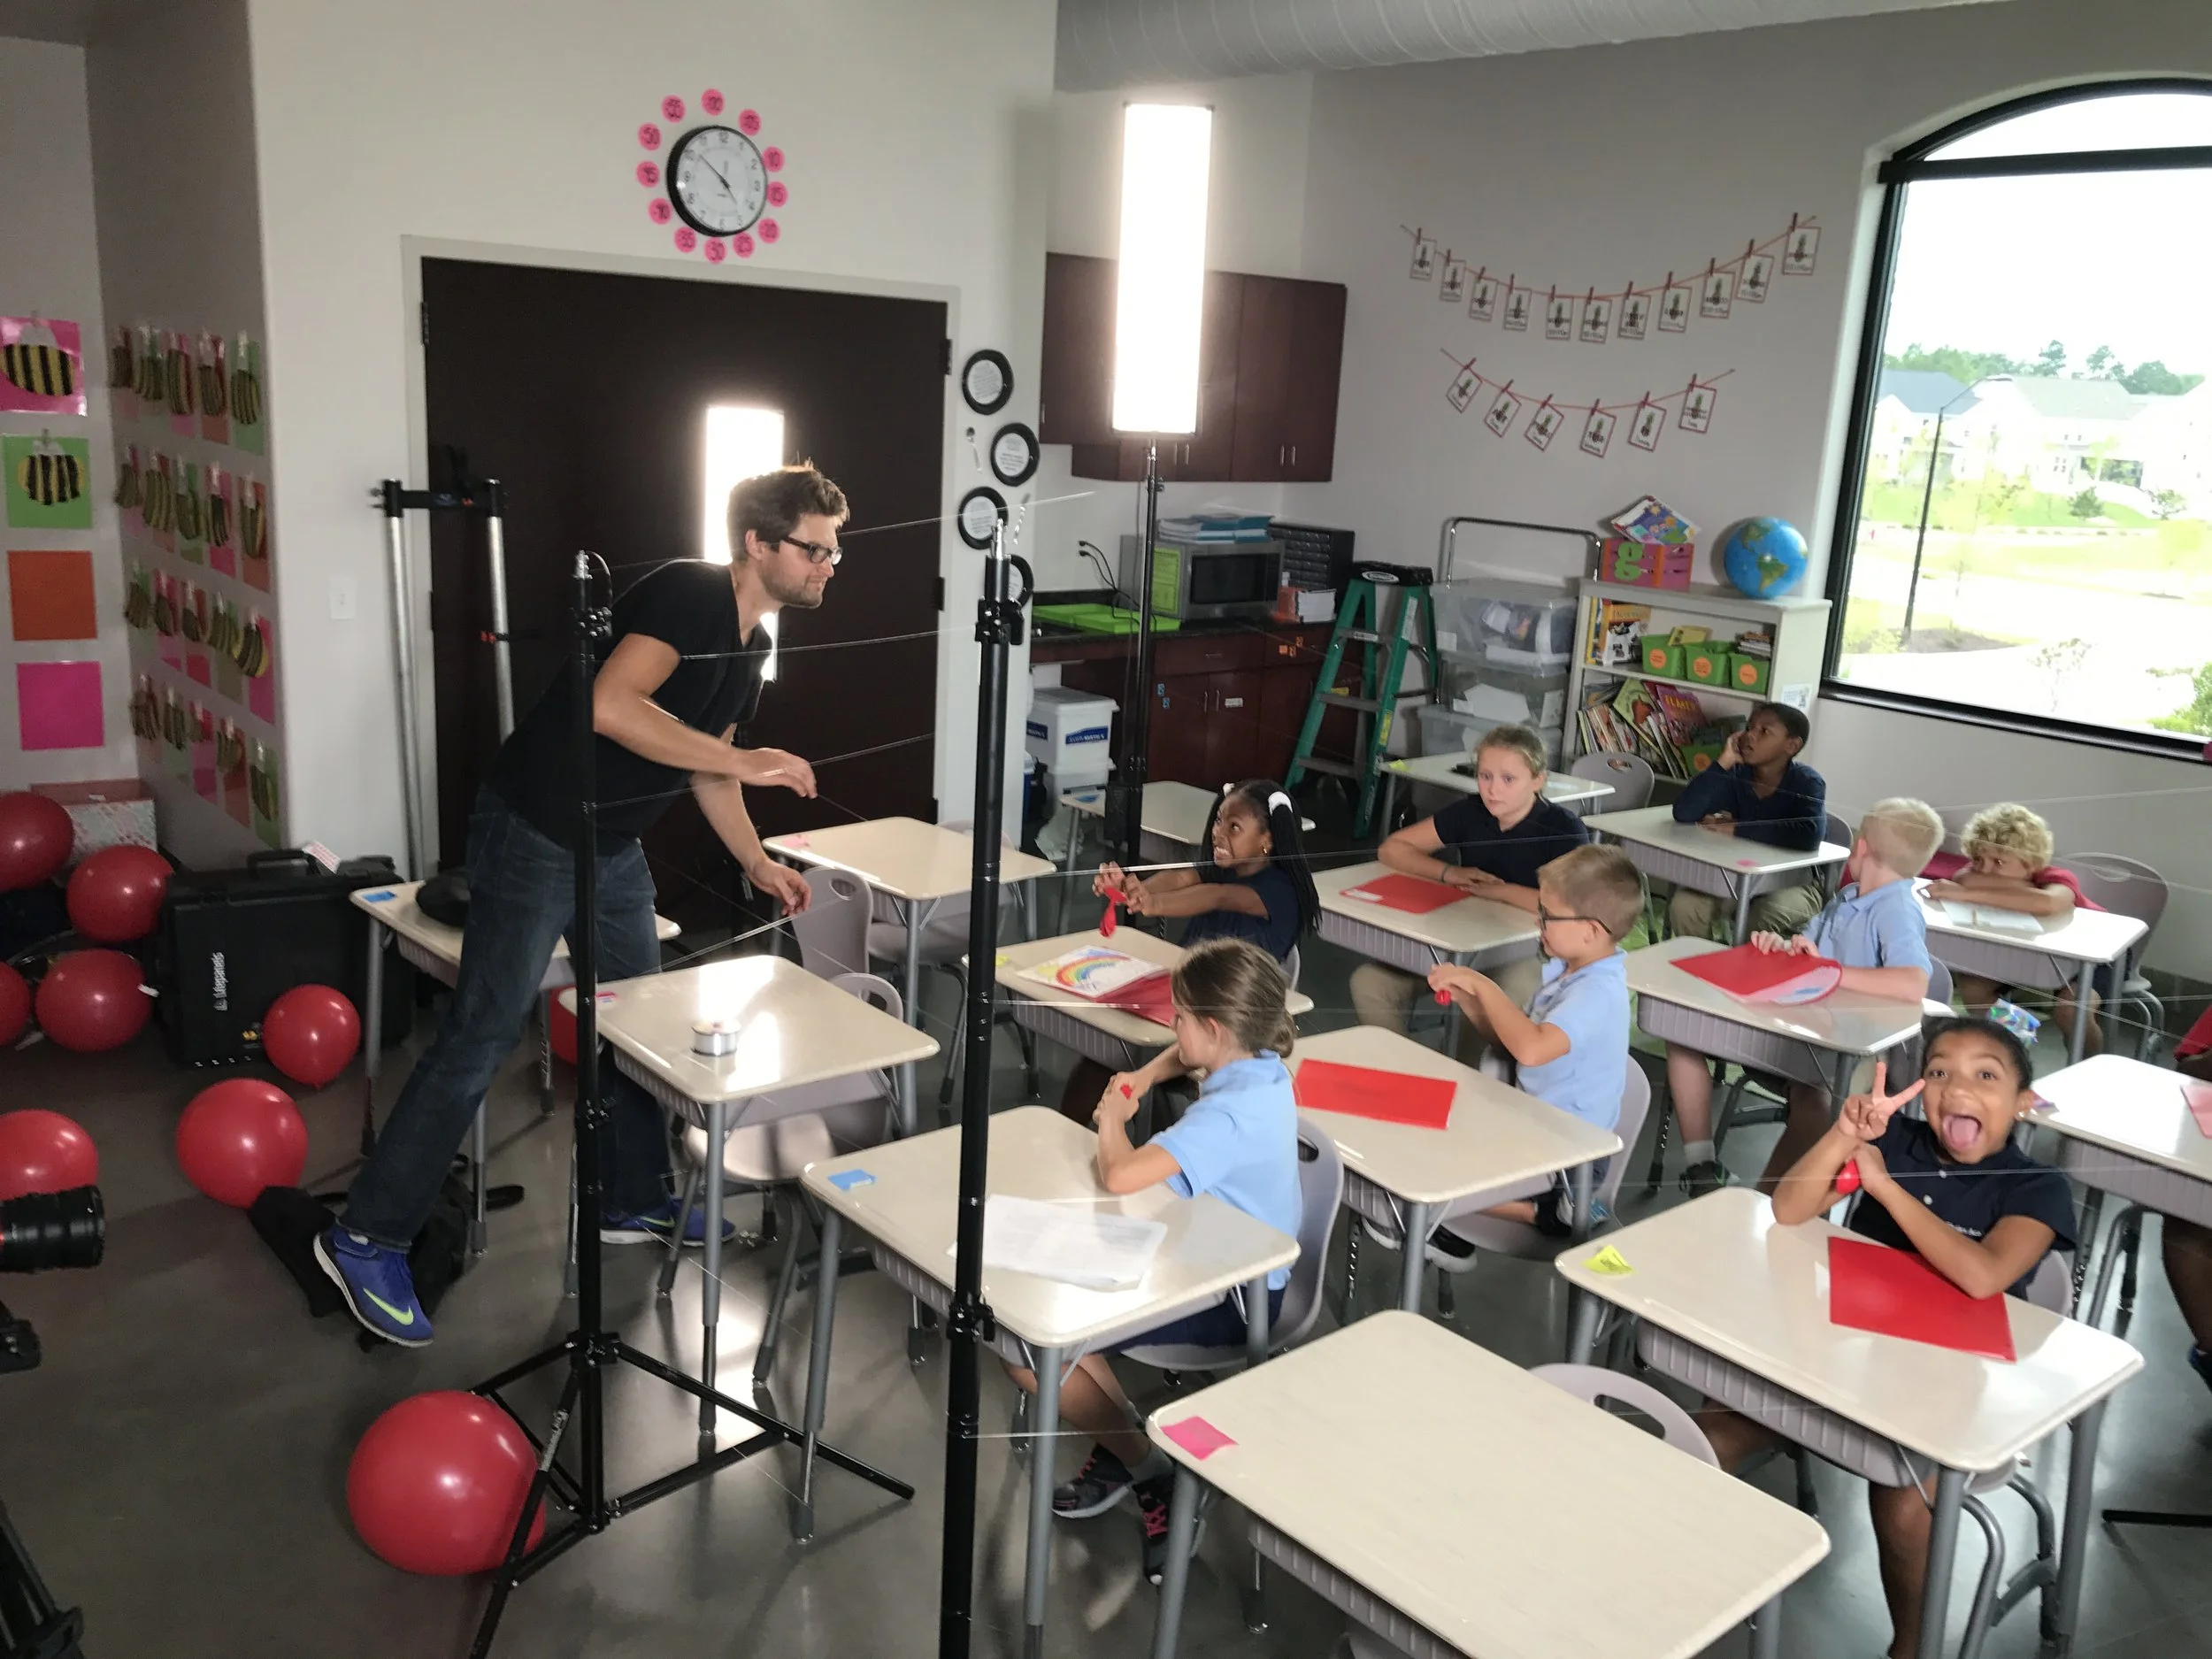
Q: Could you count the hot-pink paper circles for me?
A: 12